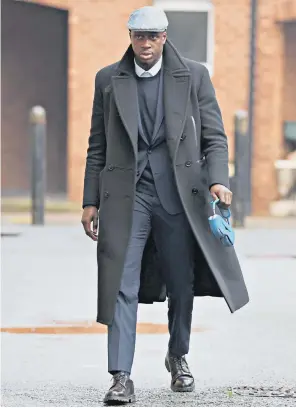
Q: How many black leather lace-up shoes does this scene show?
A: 2